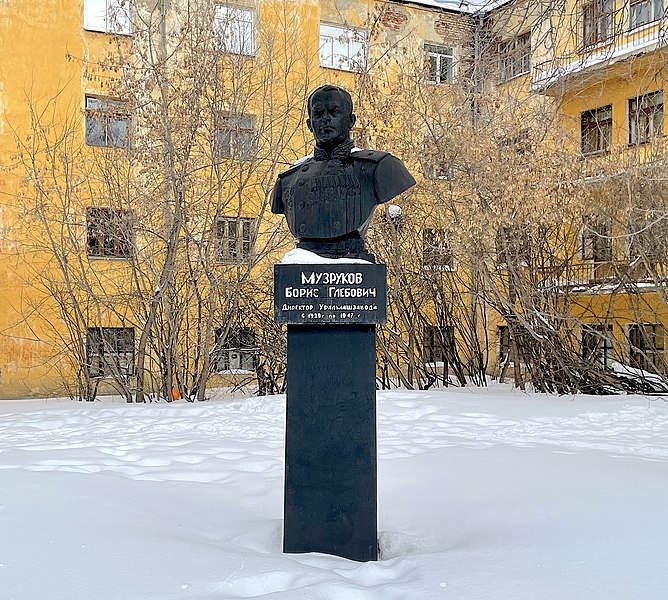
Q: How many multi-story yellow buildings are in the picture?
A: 1